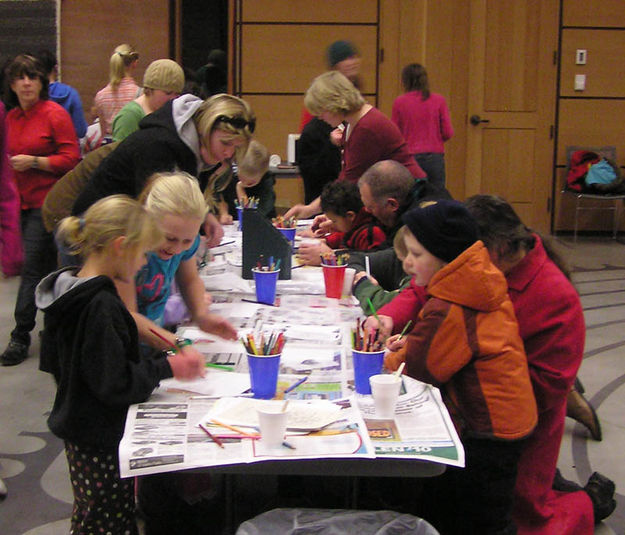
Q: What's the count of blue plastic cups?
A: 5